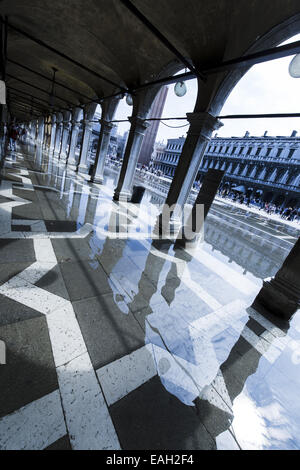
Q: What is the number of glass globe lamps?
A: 3